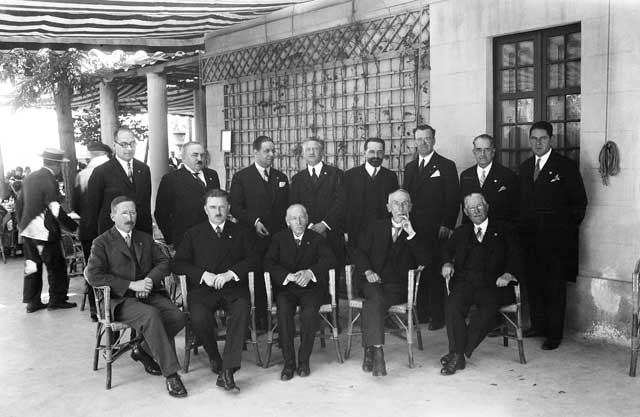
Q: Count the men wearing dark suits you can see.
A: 13